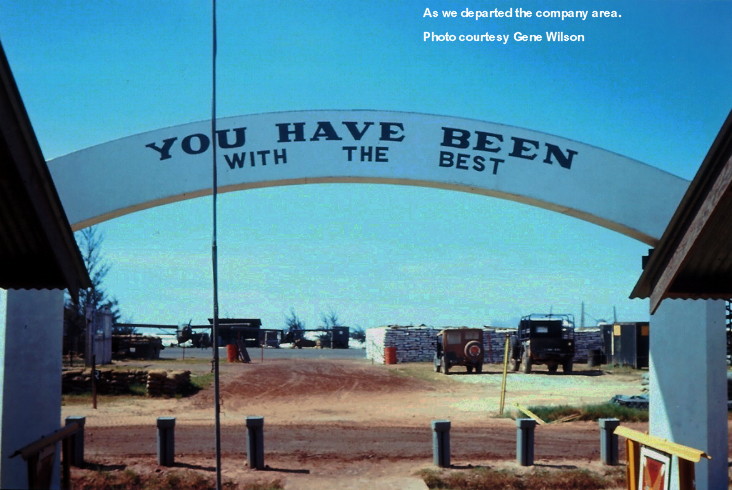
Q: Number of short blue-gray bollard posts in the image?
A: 6